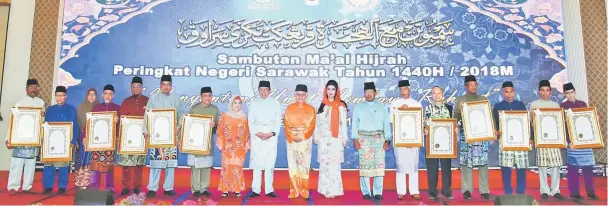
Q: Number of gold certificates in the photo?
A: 12